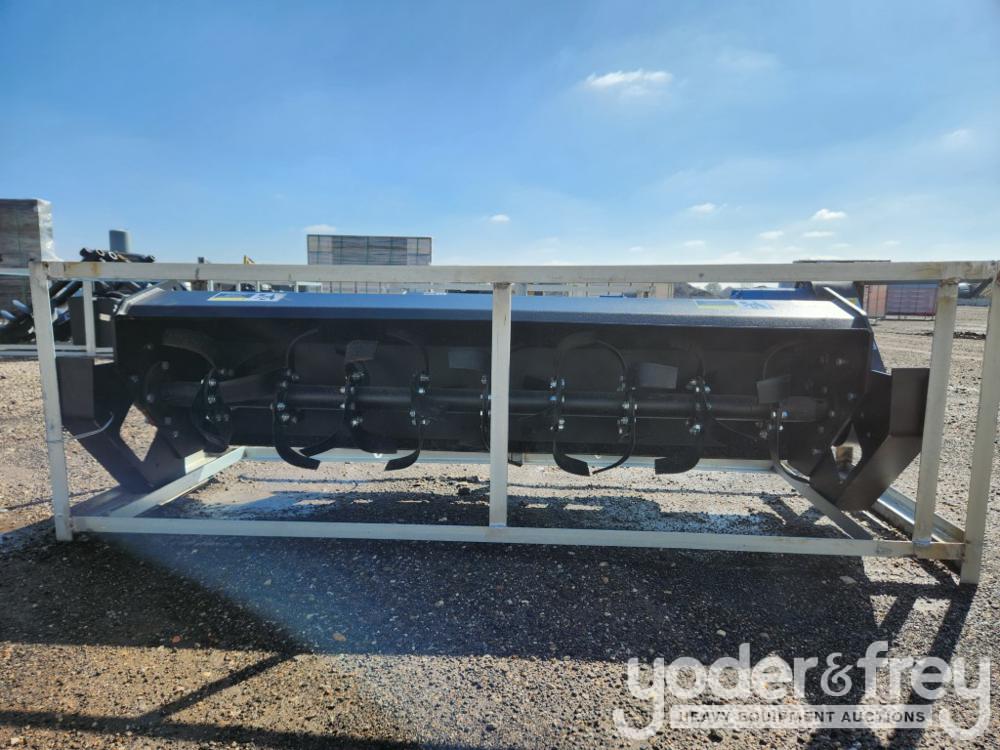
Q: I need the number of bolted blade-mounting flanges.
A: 9